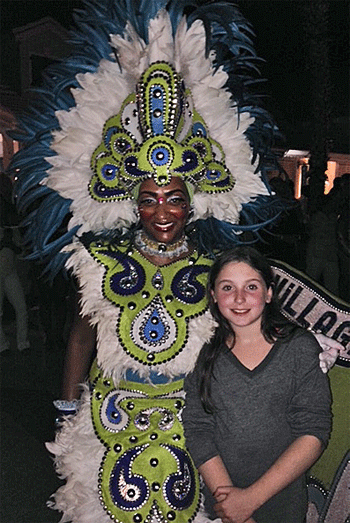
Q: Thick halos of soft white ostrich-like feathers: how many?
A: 1